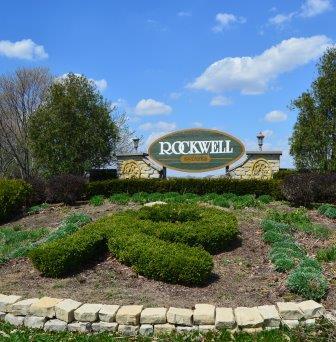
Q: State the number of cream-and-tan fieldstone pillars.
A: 2